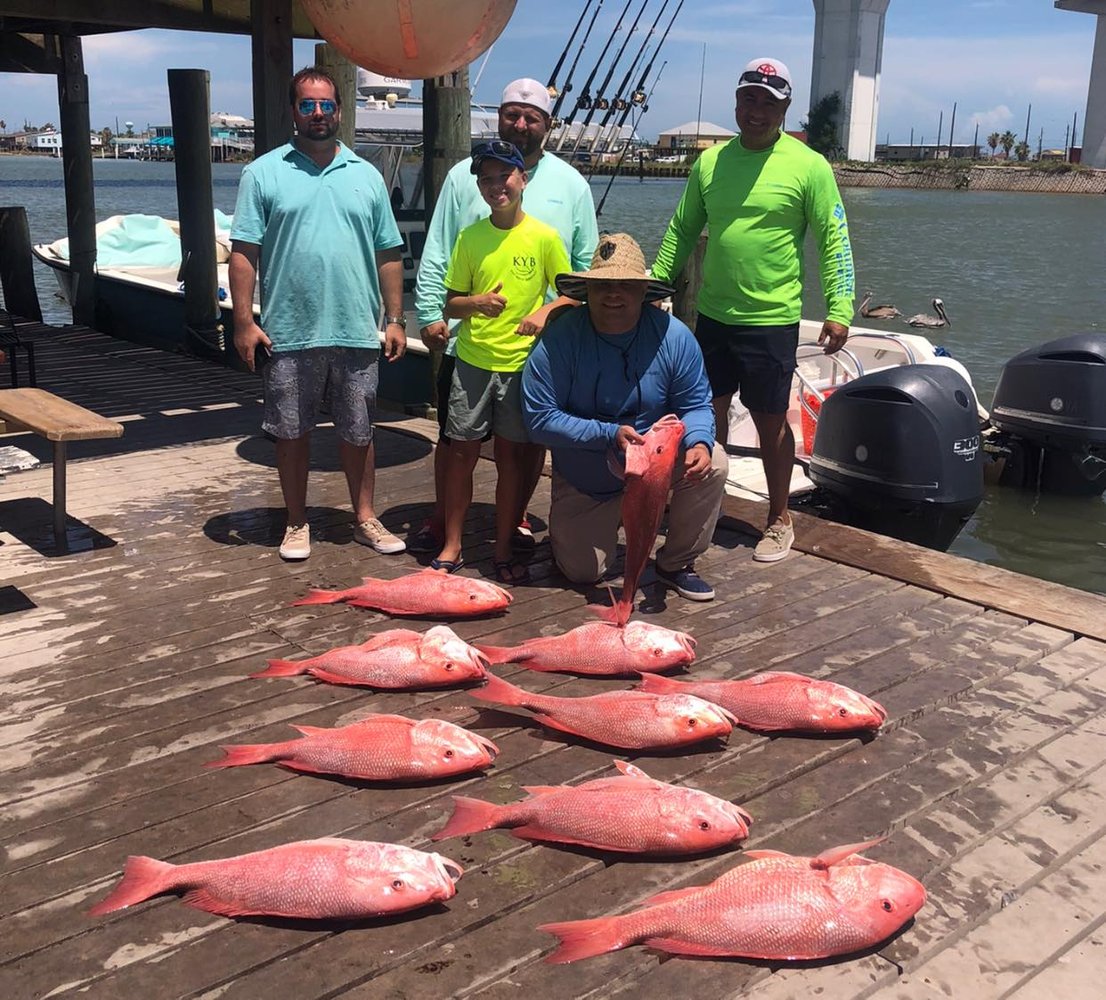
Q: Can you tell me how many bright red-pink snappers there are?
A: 10